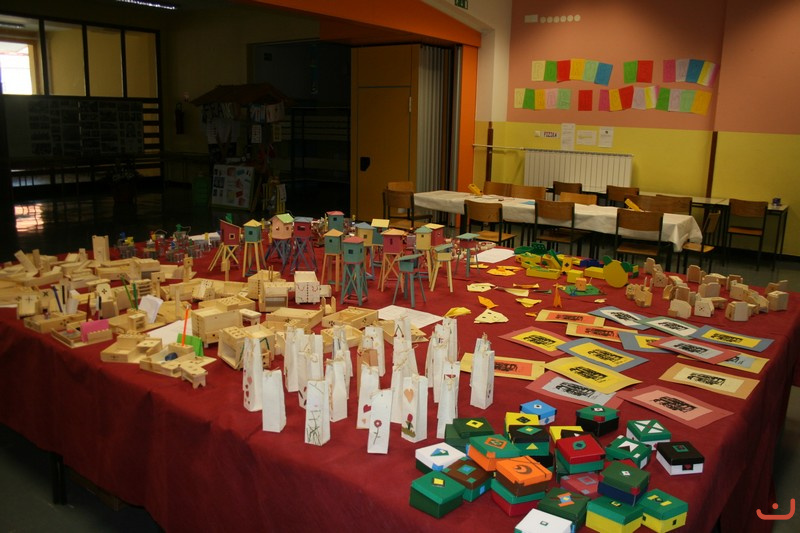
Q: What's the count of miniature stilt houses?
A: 15